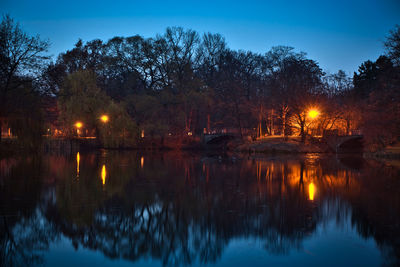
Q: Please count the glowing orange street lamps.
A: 3